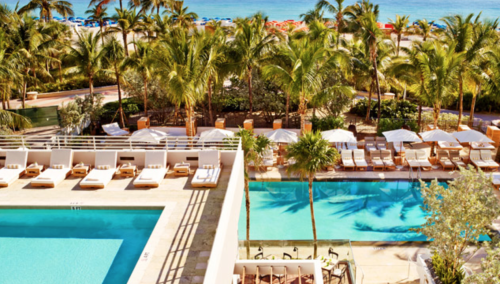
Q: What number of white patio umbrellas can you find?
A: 7